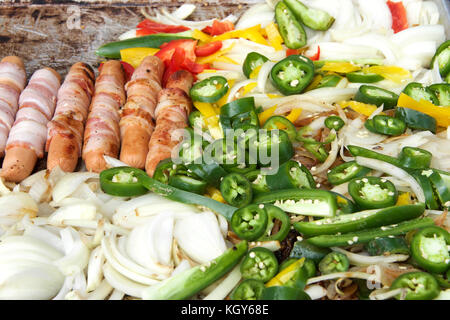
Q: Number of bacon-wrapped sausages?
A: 6